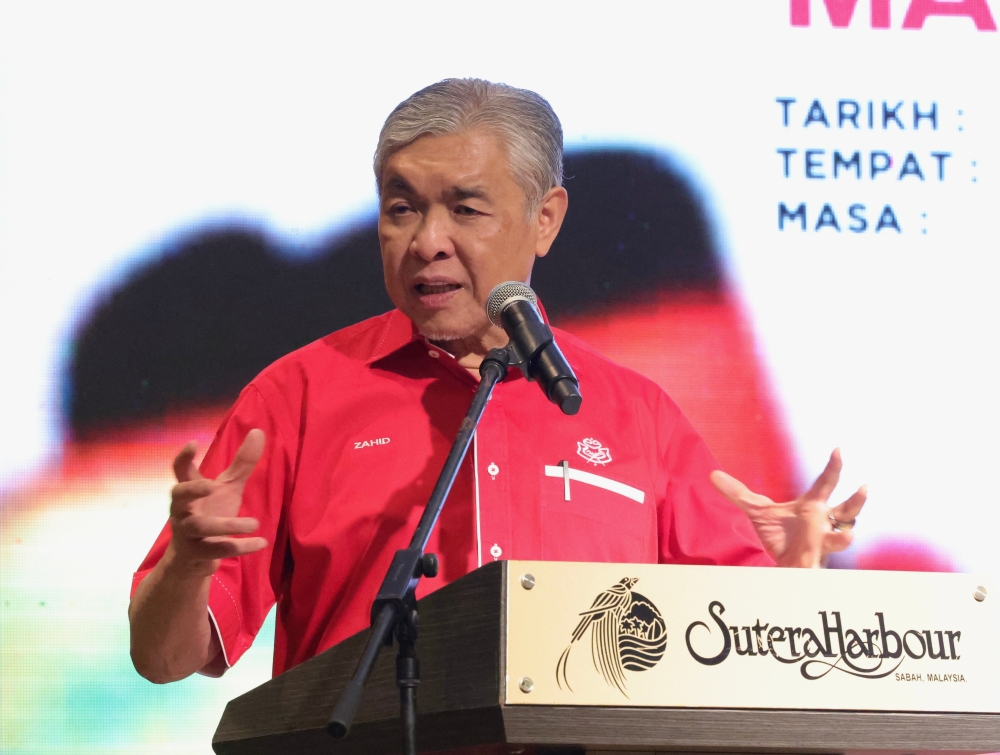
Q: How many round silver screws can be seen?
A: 3